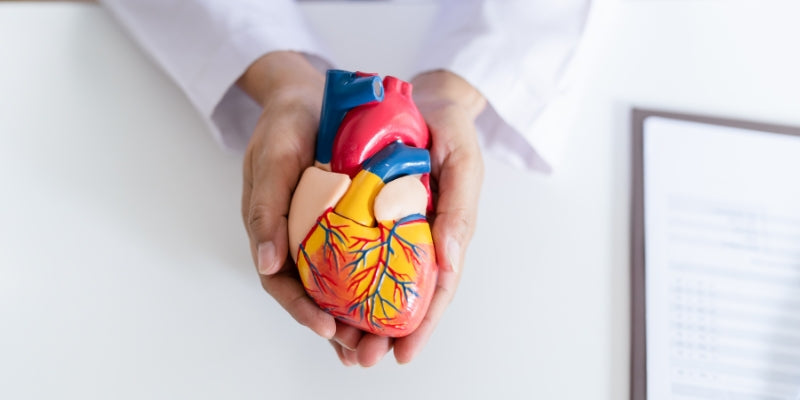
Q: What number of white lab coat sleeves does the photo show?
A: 2